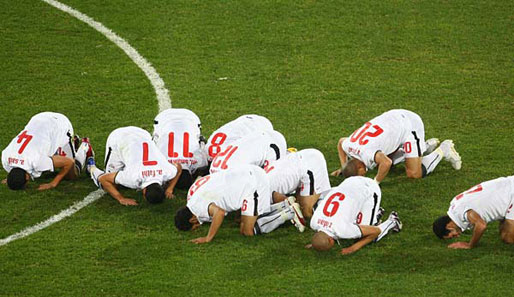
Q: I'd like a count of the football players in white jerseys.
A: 10